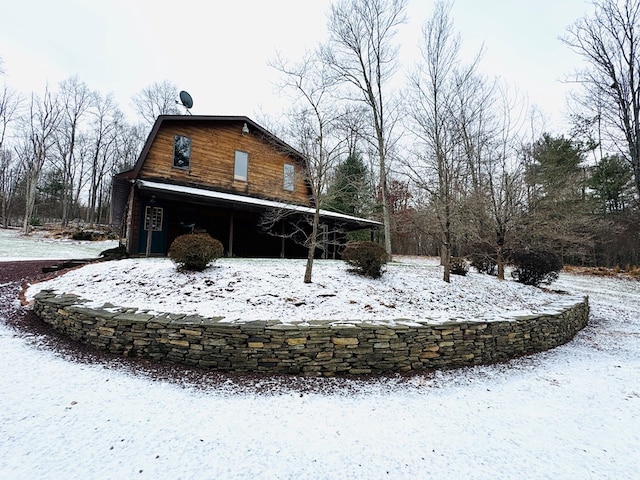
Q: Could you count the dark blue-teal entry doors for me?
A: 1